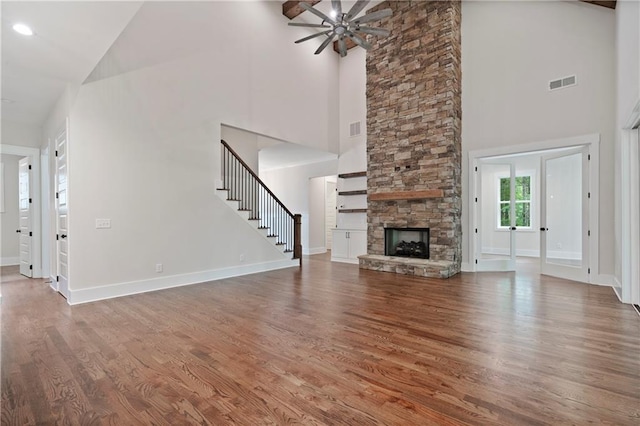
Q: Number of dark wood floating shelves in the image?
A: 3